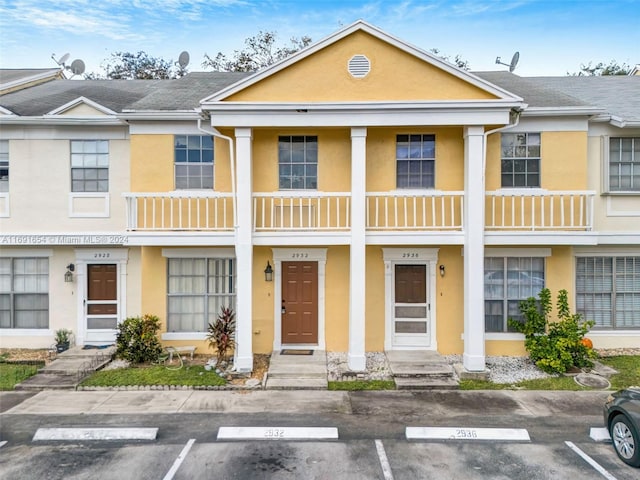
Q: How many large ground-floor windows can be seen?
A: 4